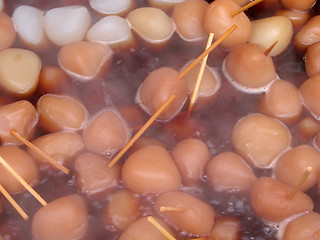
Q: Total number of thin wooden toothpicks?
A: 11